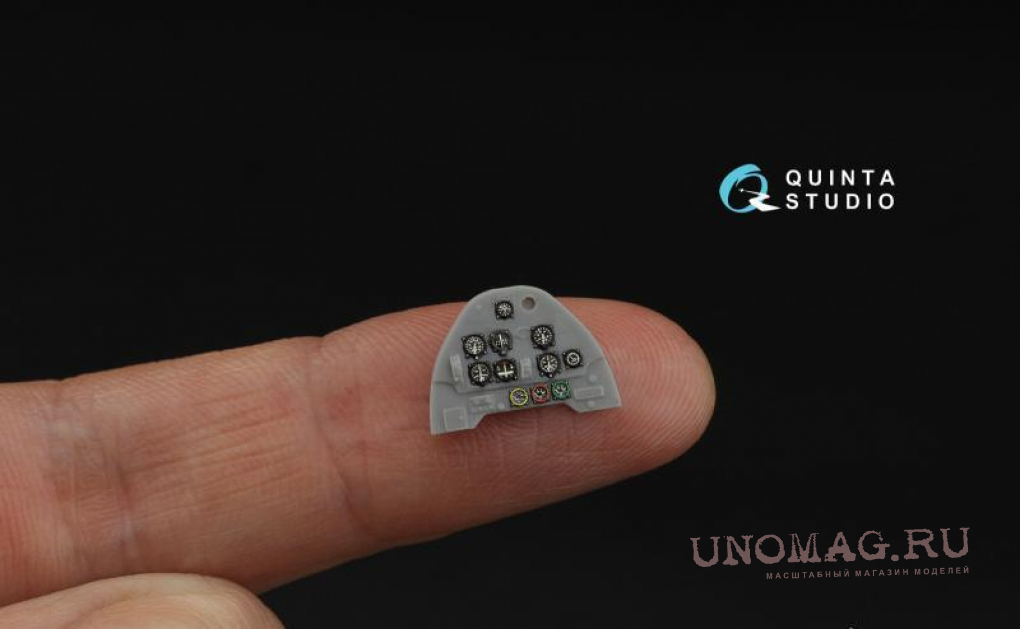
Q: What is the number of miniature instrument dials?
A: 11